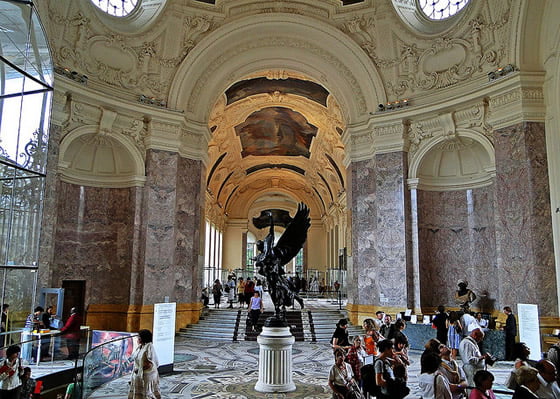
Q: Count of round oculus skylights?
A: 2